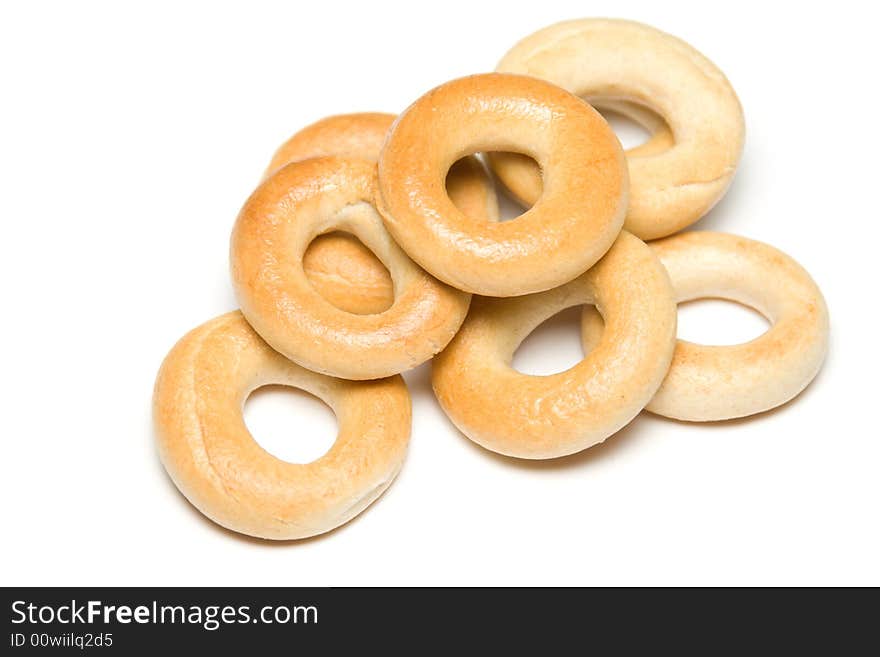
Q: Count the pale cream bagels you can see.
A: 2